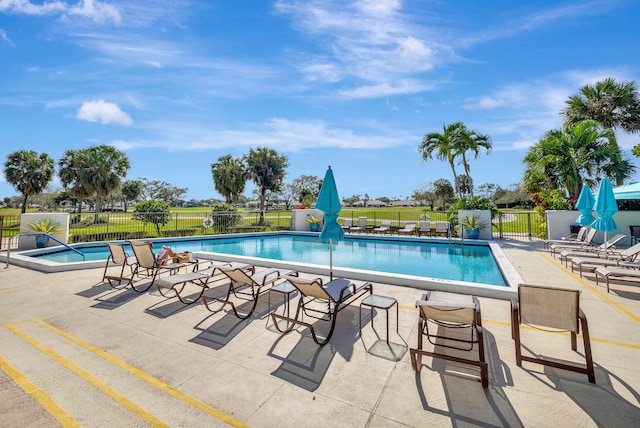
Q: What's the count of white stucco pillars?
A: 3